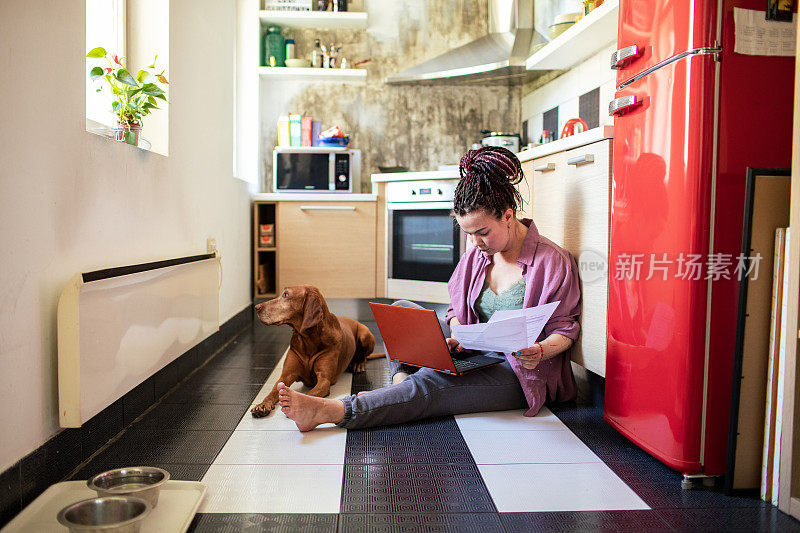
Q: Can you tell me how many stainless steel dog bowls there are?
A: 2